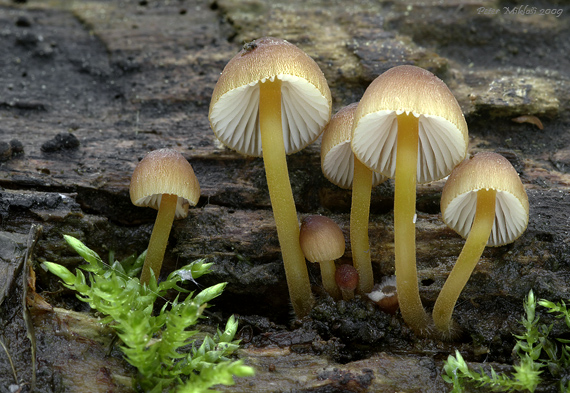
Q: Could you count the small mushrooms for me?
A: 2